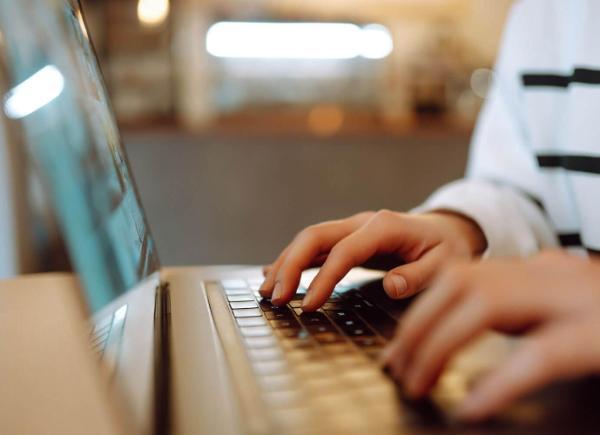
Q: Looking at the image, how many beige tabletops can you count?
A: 1